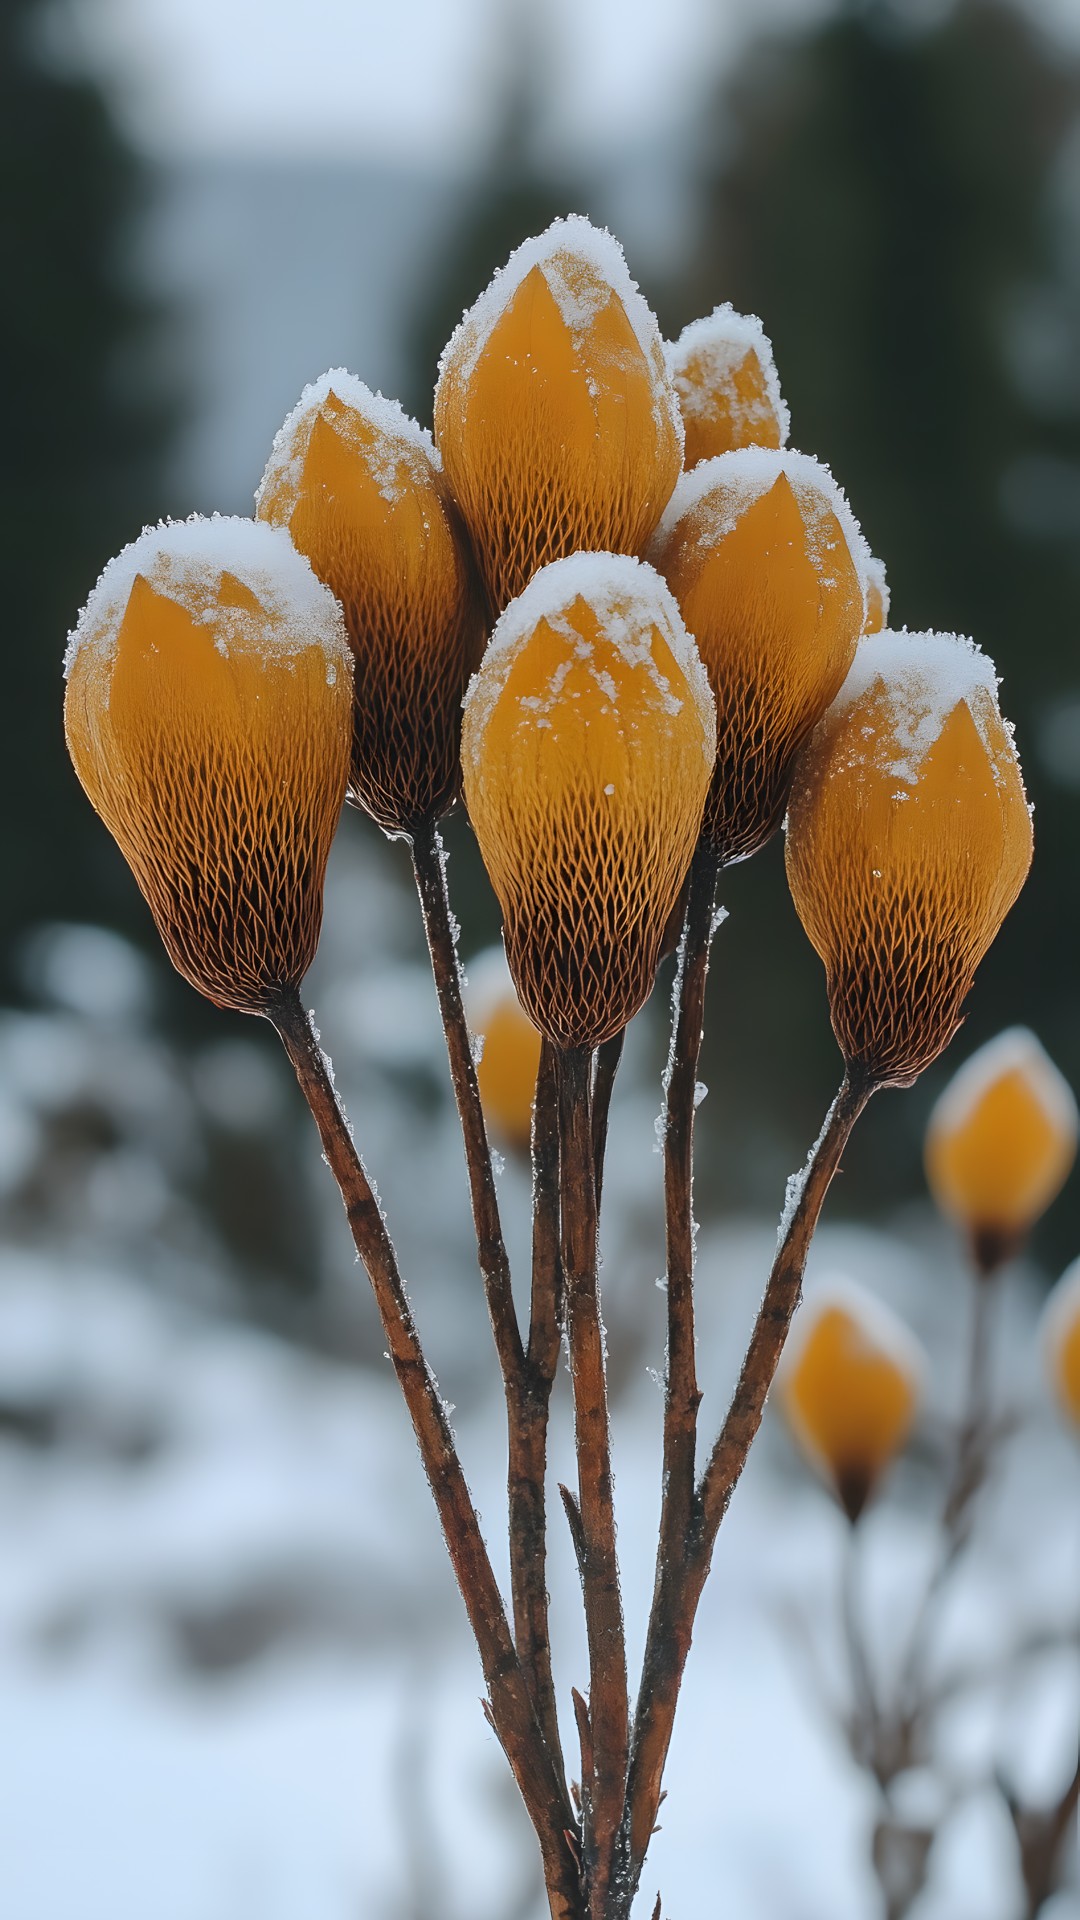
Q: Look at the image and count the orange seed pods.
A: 12